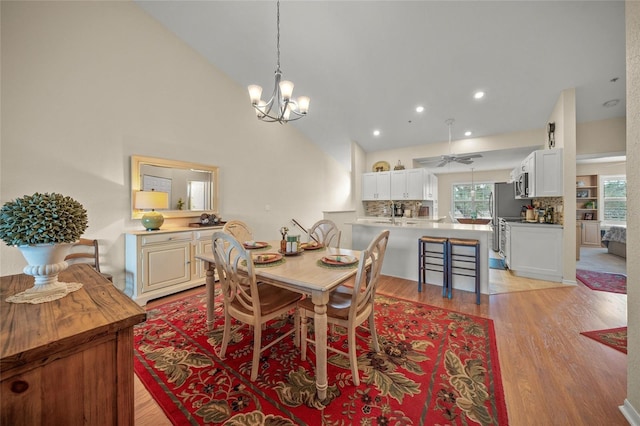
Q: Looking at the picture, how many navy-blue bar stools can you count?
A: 2